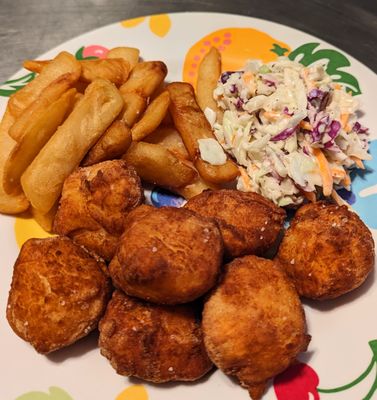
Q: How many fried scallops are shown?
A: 7